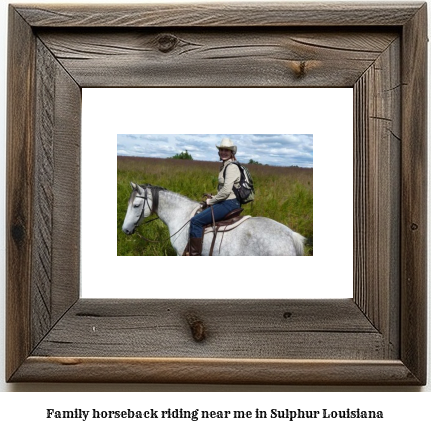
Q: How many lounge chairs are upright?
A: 0